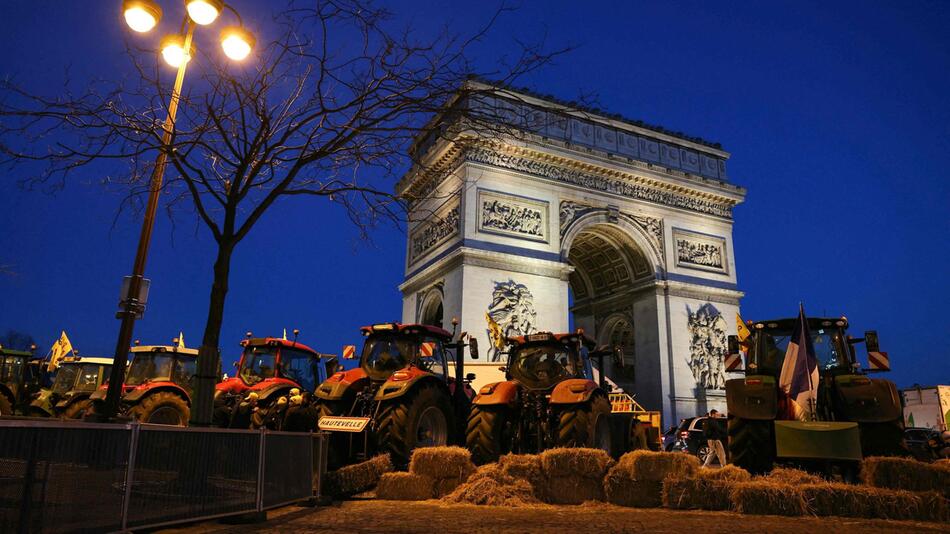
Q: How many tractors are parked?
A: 7